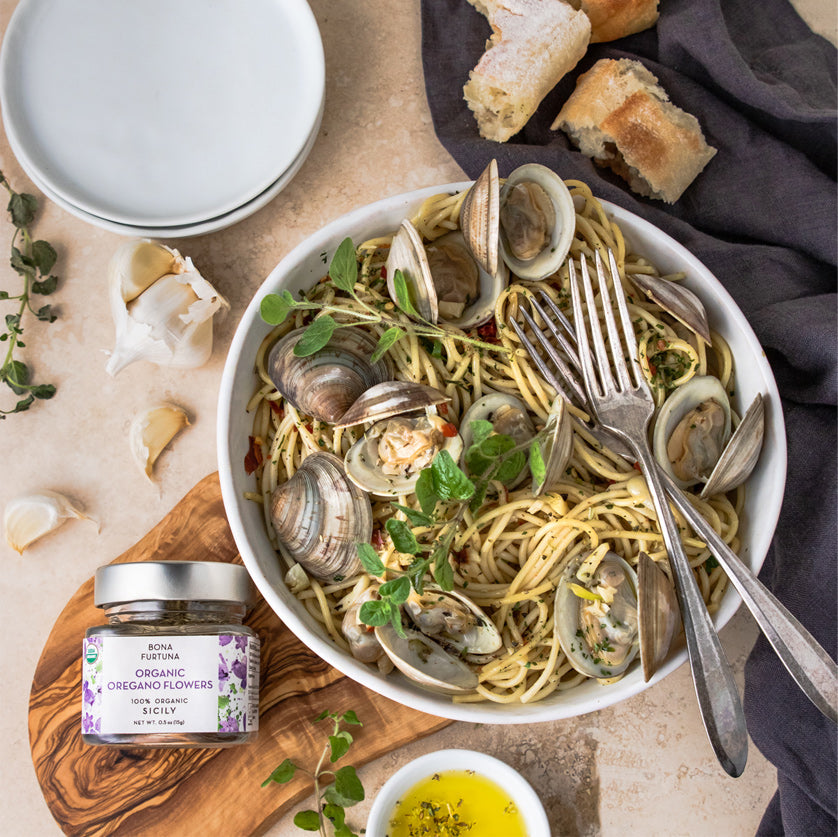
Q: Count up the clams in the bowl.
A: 10